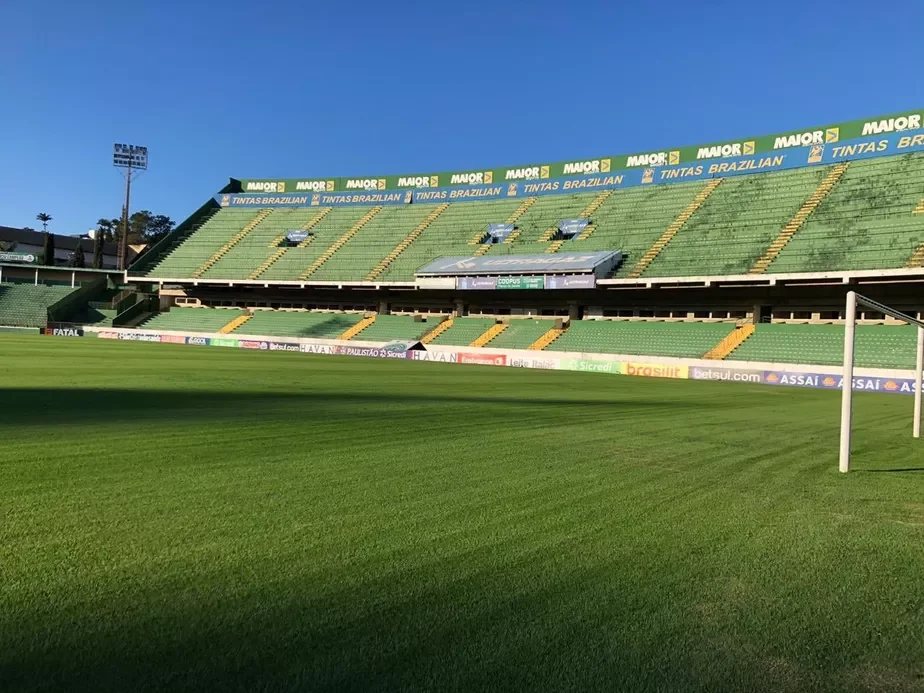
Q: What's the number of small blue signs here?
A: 3